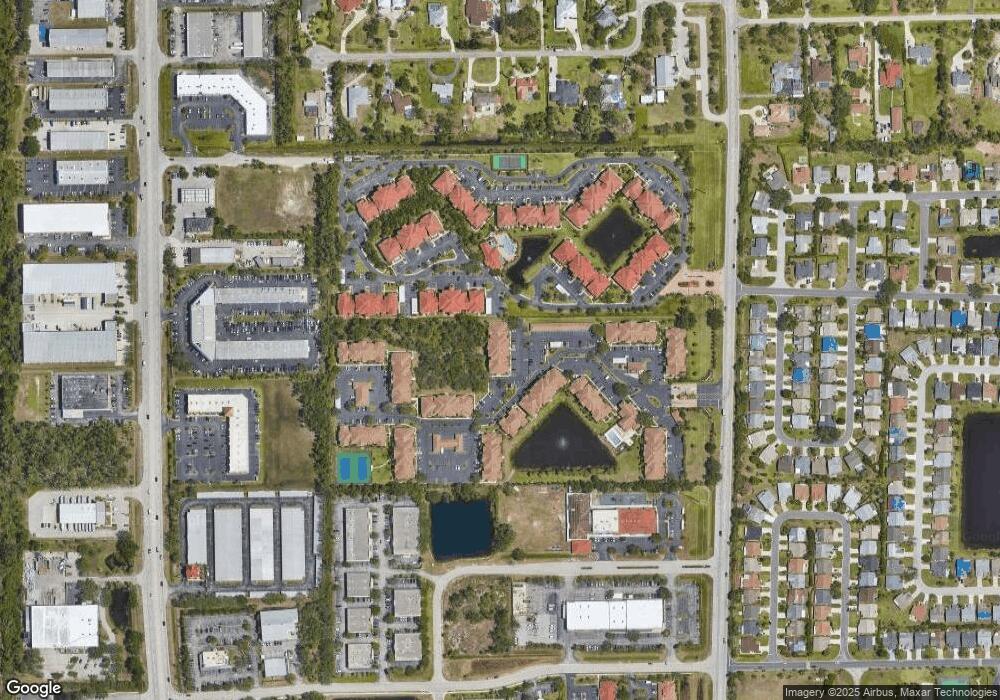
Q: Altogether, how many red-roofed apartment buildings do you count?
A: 10